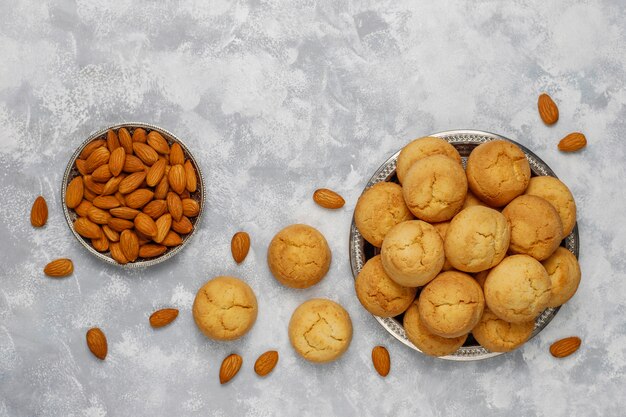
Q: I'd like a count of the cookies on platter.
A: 14